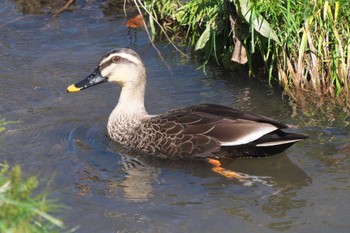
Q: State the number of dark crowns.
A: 1